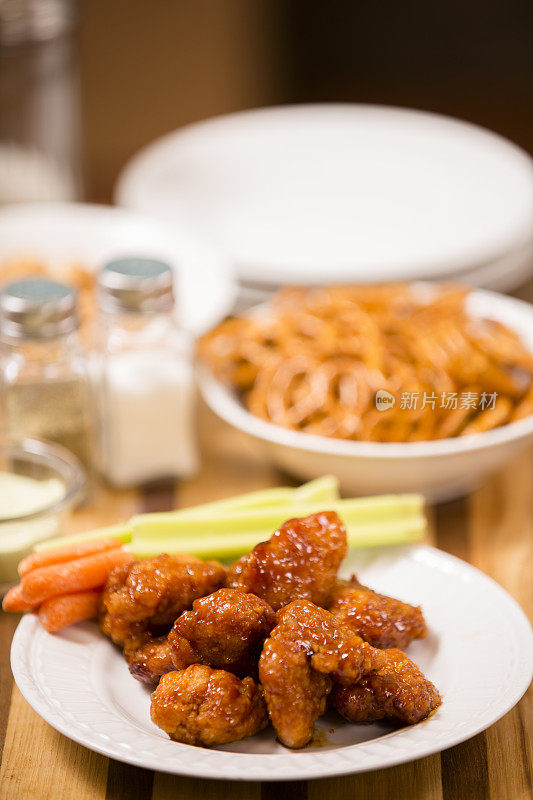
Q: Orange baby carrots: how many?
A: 4